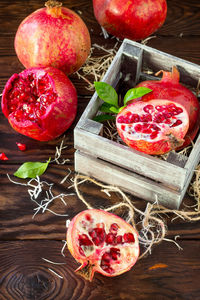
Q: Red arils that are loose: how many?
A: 2